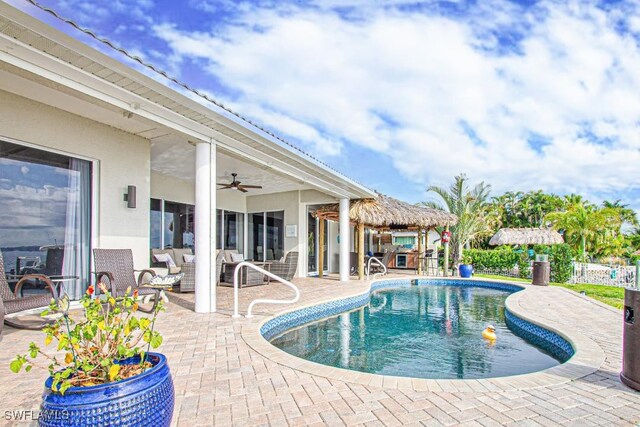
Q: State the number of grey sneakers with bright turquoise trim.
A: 0